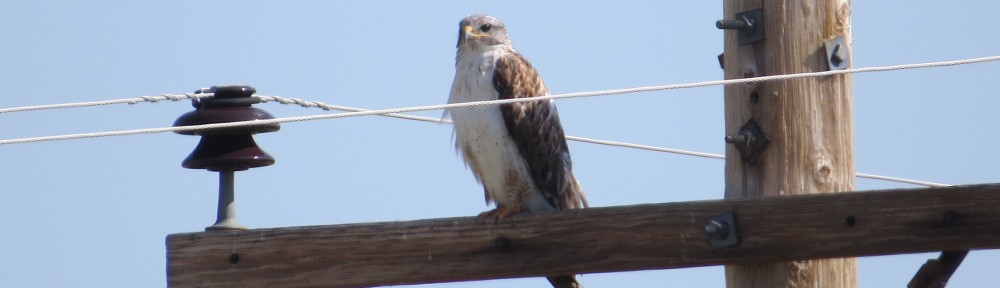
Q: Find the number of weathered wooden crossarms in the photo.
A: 1